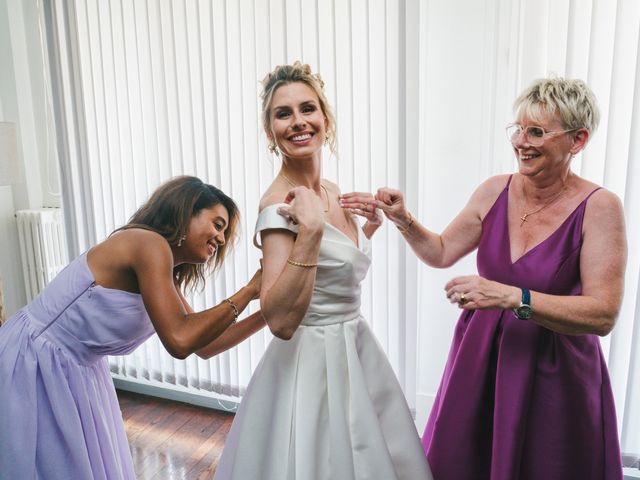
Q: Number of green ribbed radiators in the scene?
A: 0